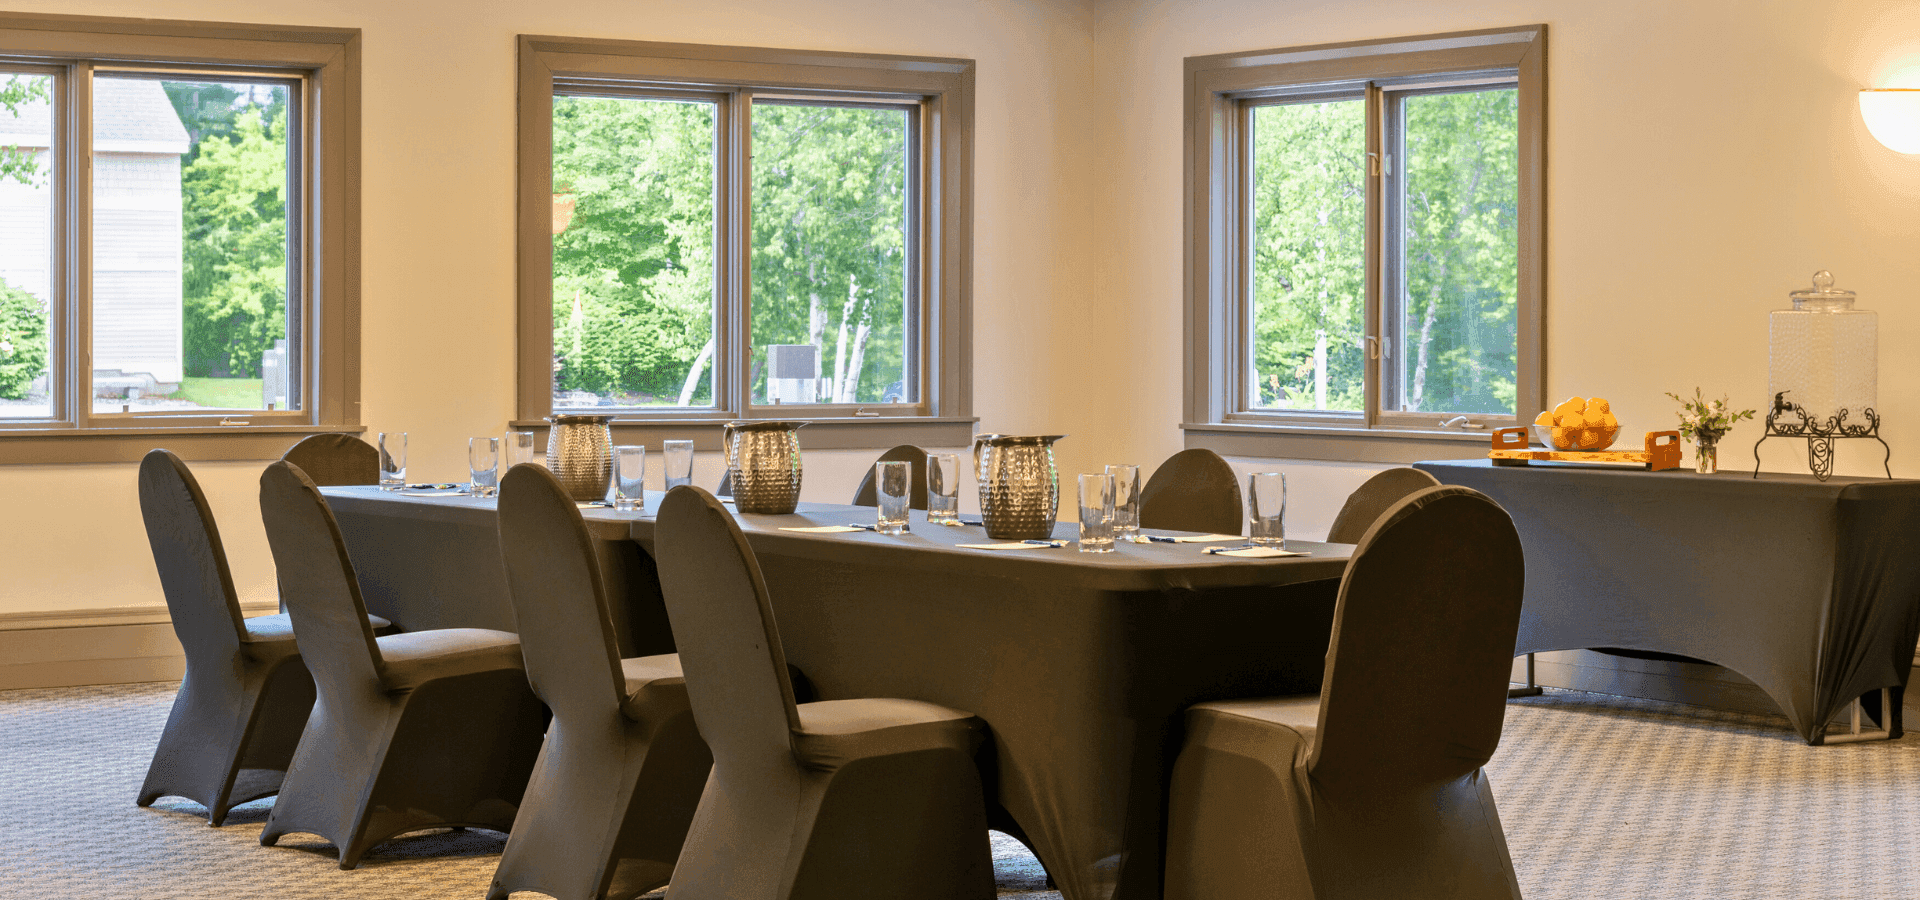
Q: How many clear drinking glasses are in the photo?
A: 10